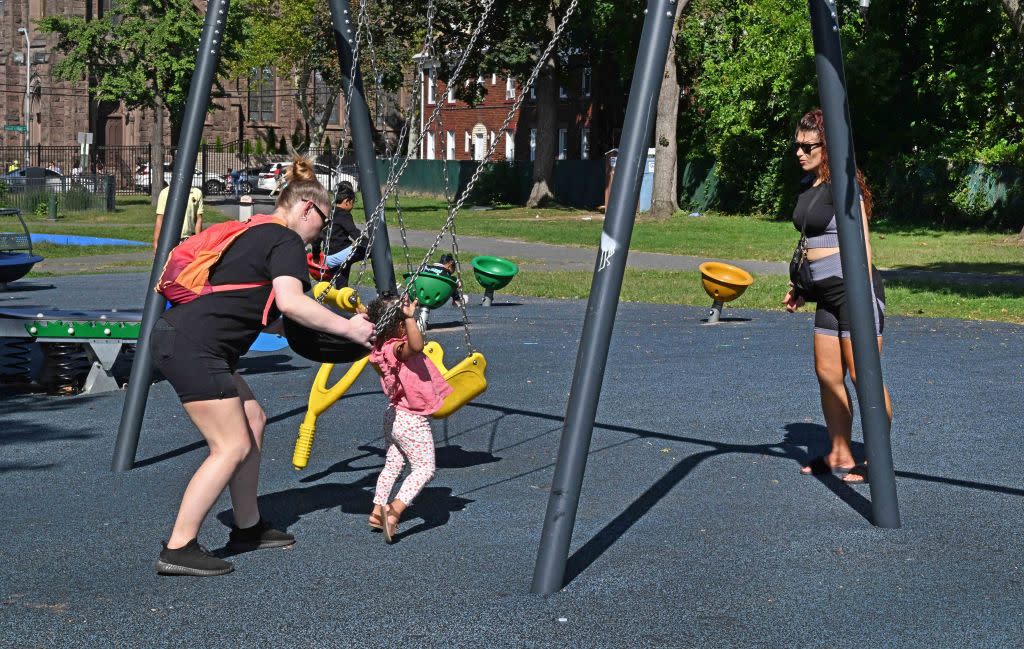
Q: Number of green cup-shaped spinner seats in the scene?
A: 2